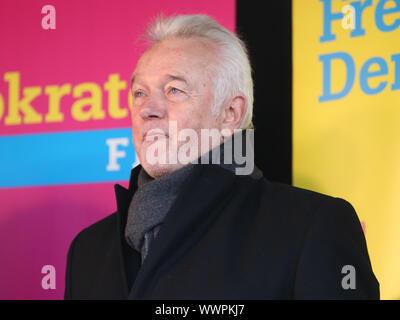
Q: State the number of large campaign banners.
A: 2